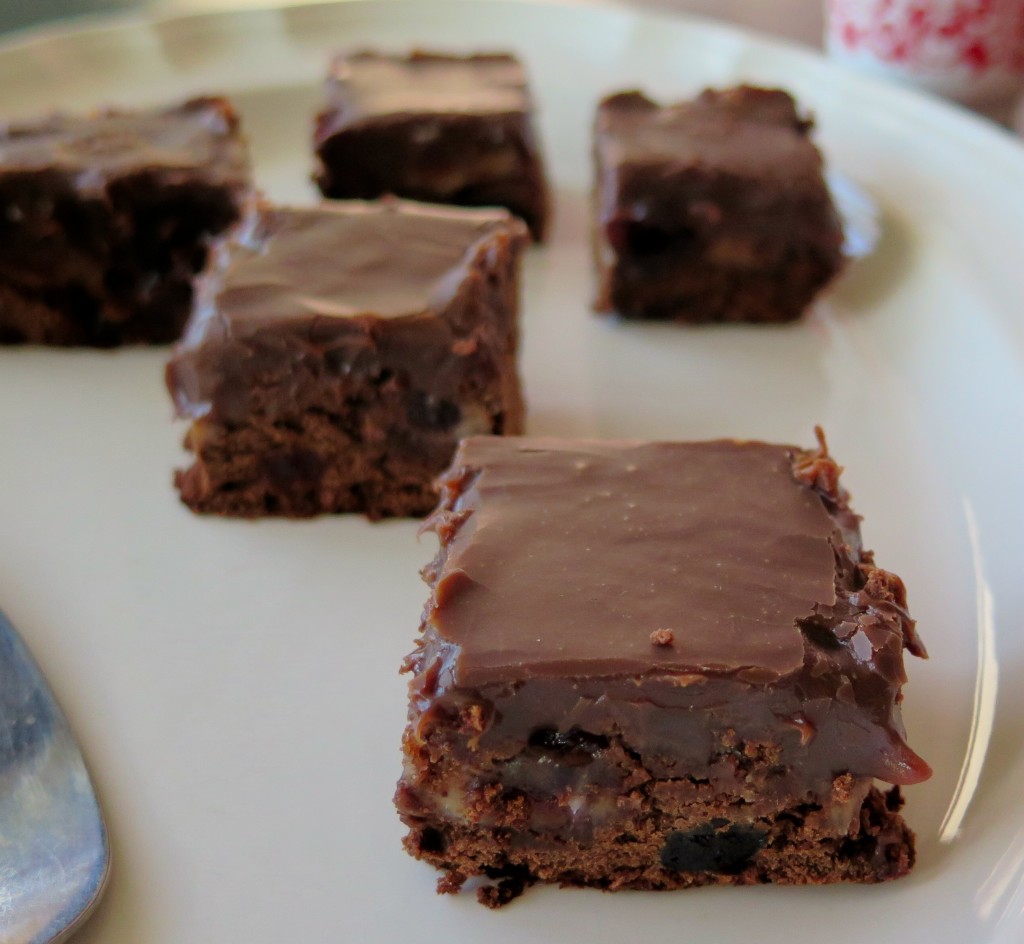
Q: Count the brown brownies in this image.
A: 5